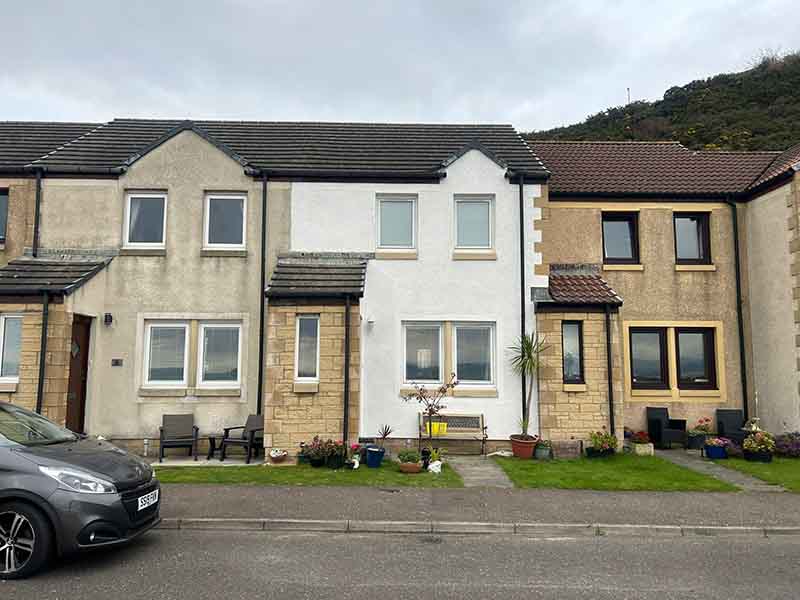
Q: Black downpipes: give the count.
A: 7